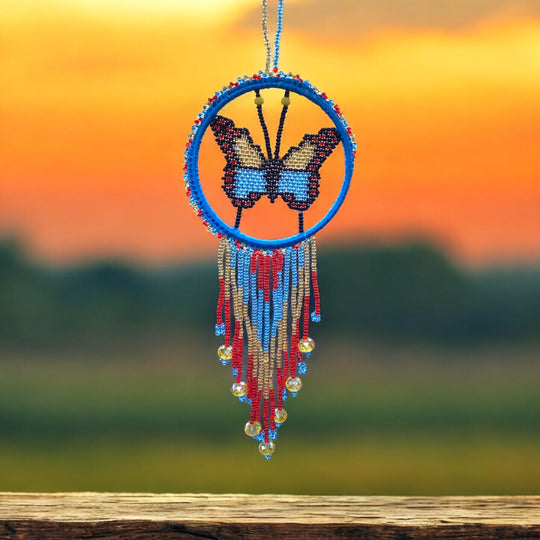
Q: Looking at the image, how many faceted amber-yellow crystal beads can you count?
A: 7